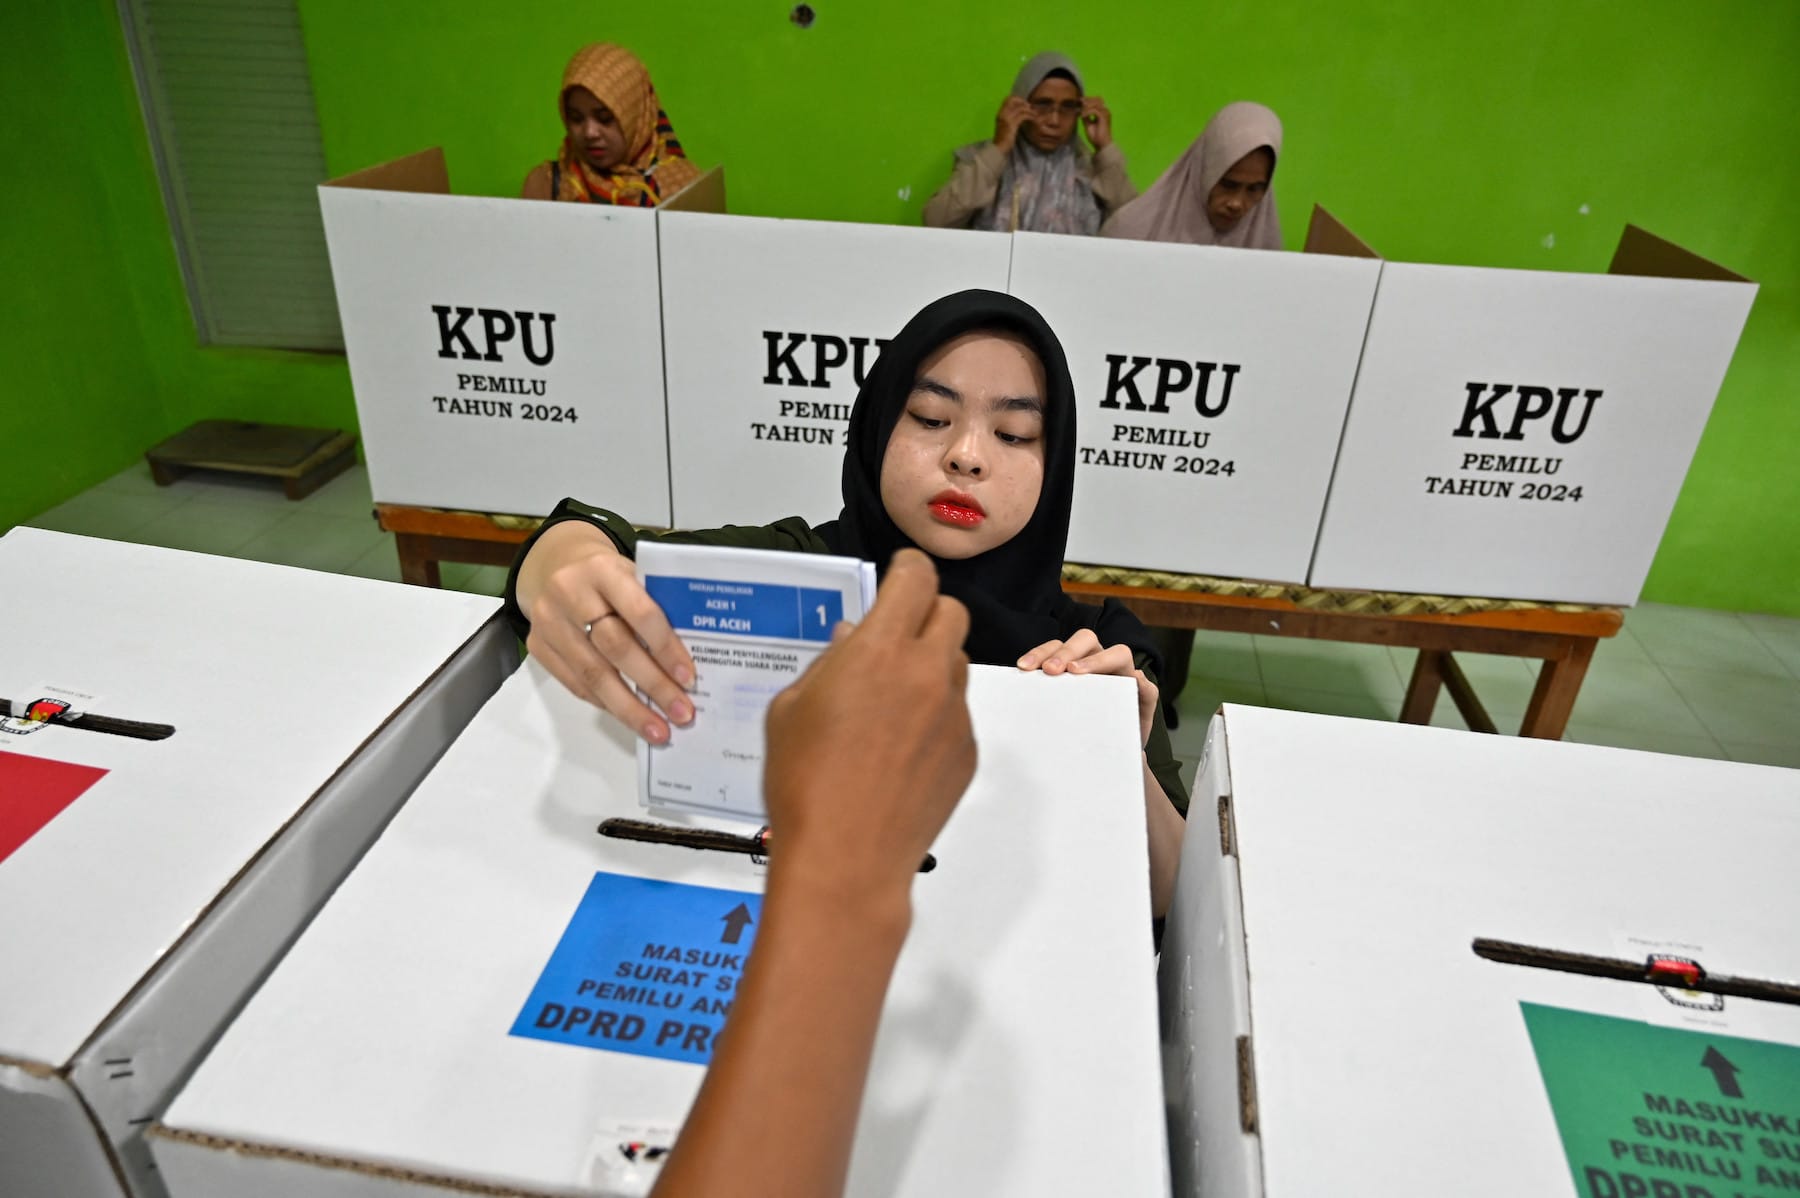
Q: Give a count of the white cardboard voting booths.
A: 4